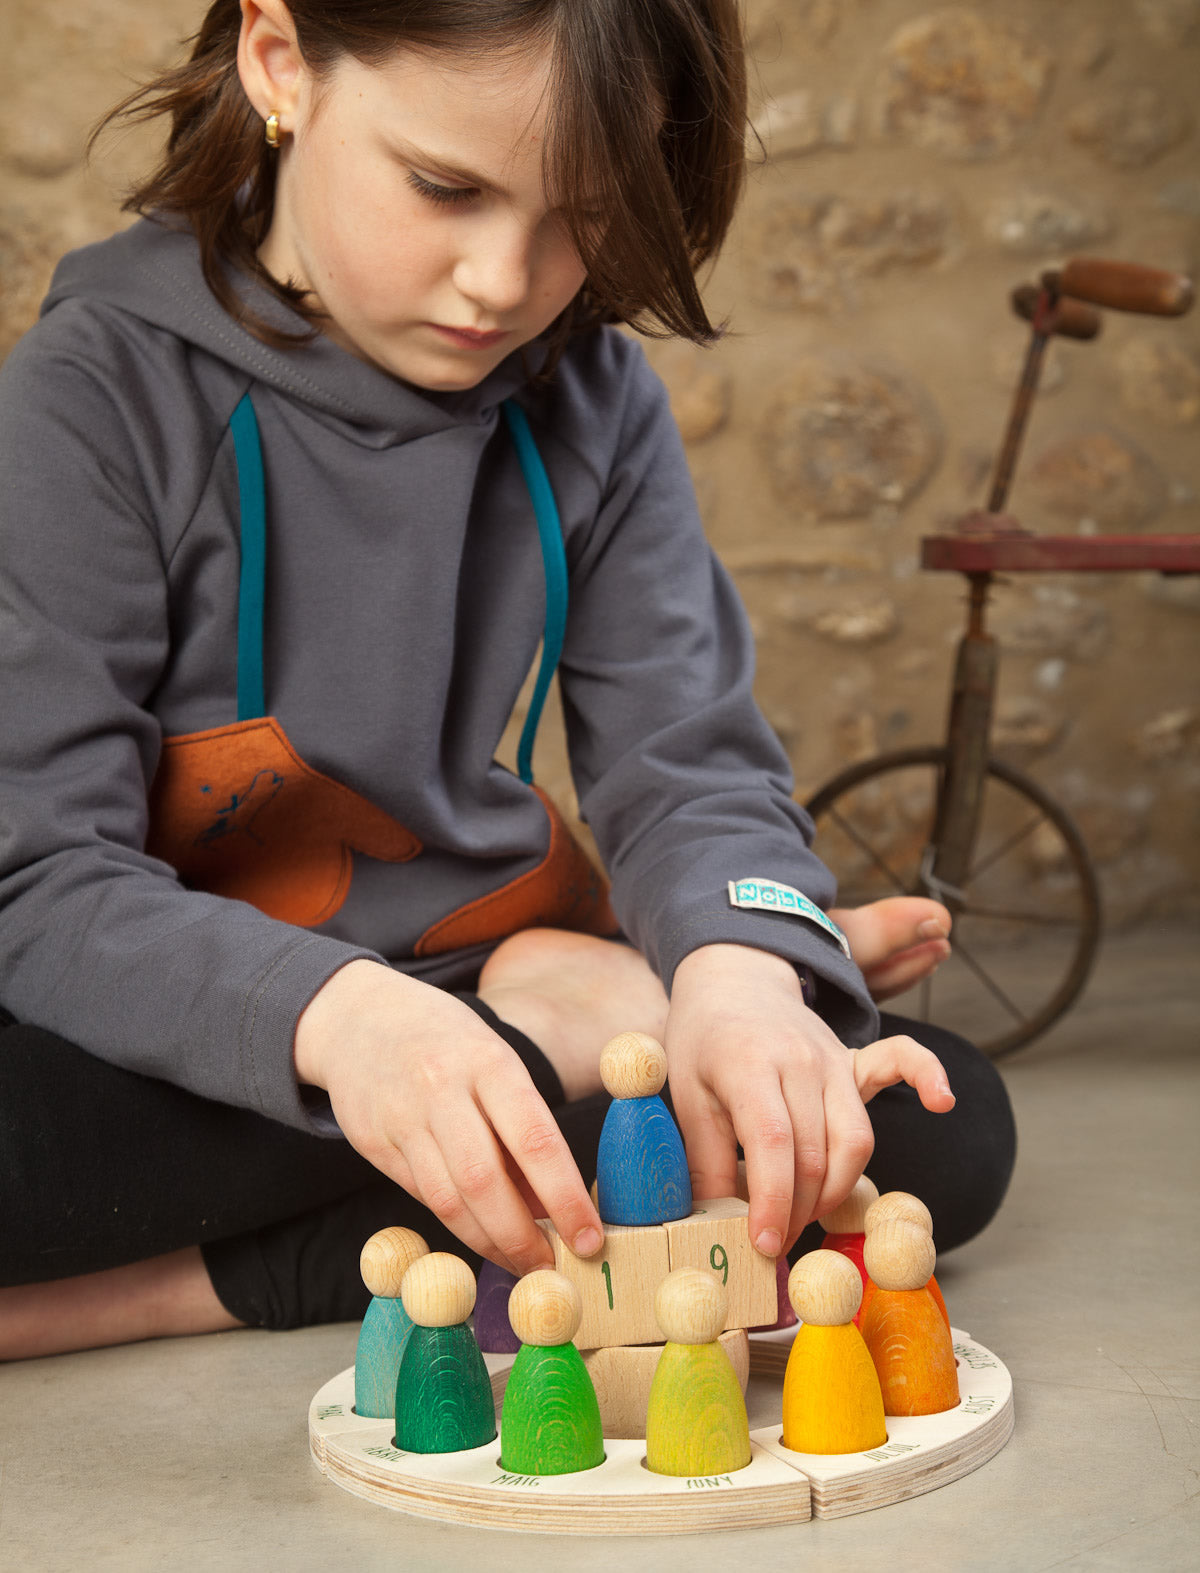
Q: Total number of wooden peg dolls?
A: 11